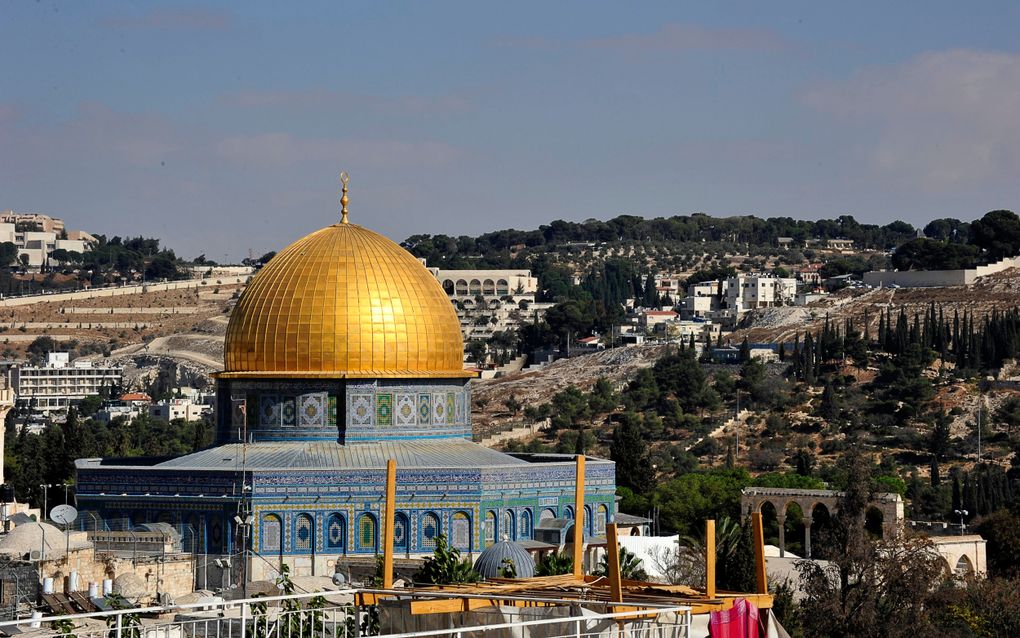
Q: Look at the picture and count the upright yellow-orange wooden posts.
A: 5